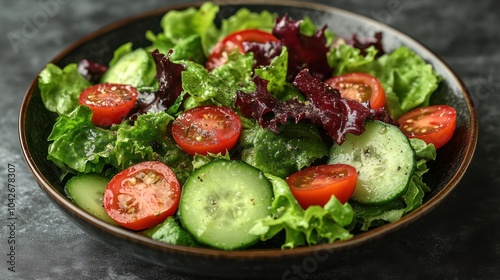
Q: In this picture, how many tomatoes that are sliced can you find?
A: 7